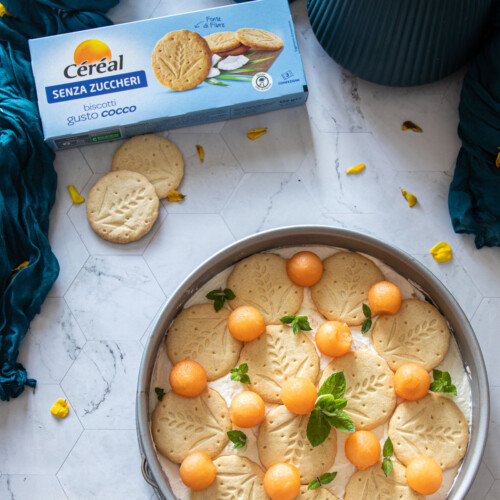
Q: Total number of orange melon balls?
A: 12